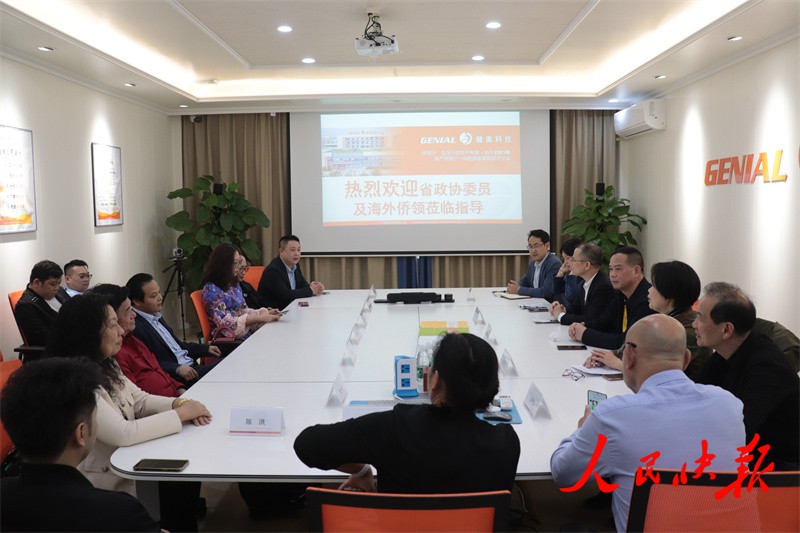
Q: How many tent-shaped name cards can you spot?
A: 12